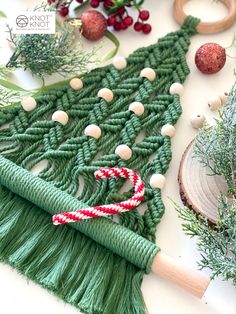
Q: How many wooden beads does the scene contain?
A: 15